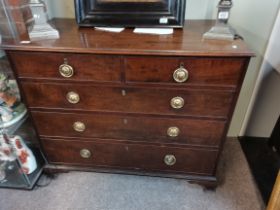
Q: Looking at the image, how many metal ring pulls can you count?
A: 8